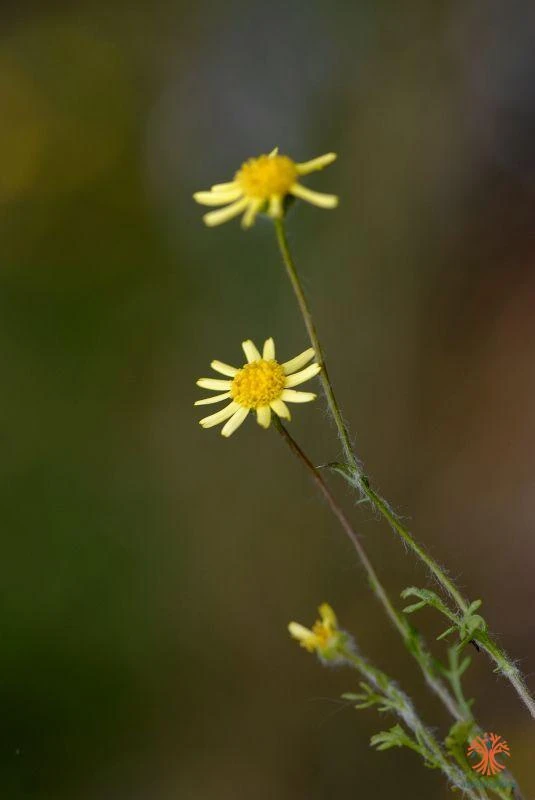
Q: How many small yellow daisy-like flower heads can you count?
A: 3